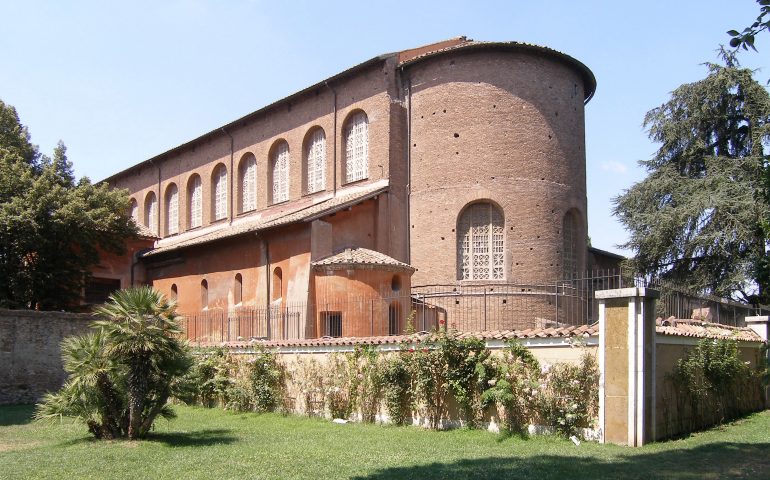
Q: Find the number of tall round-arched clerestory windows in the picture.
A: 9